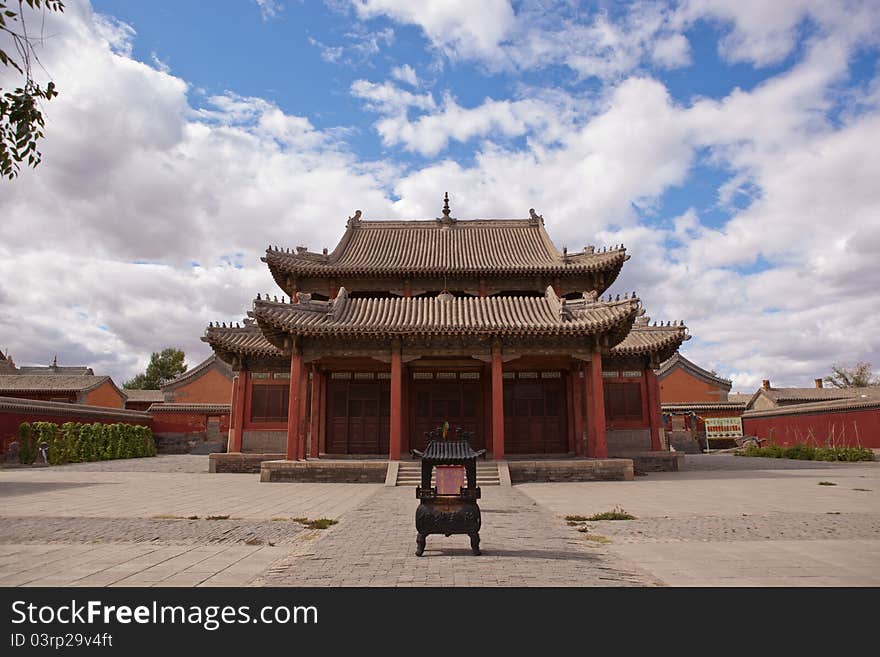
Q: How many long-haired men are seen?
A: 0